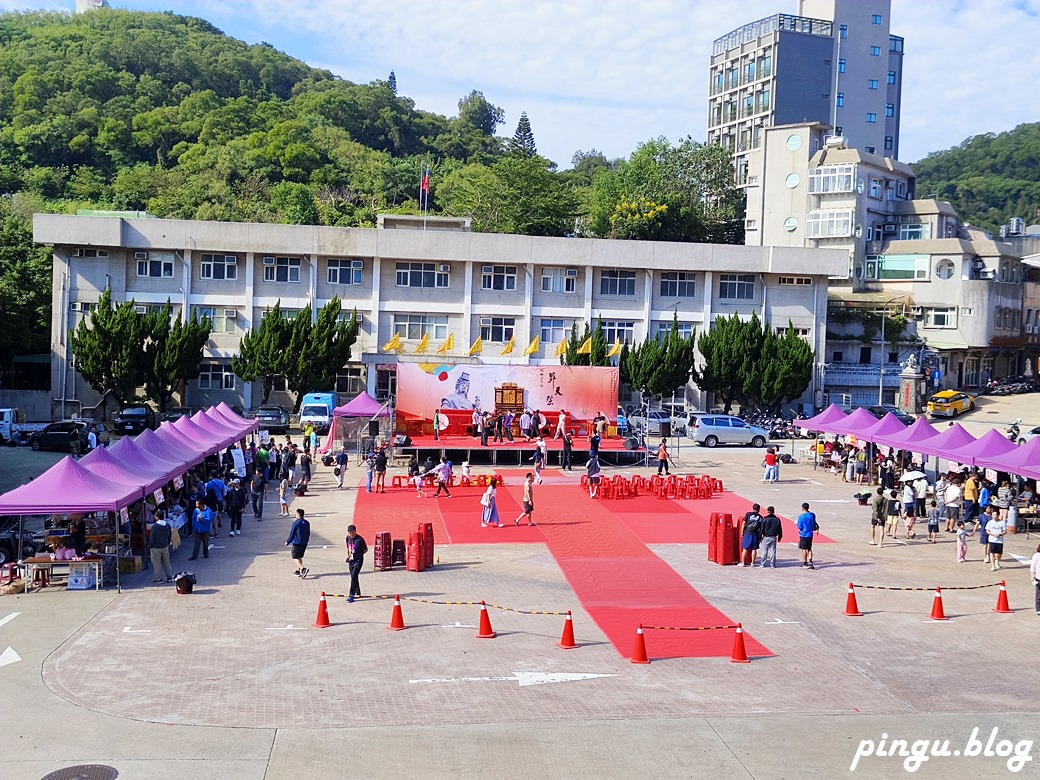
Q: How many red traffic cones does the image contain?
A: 9